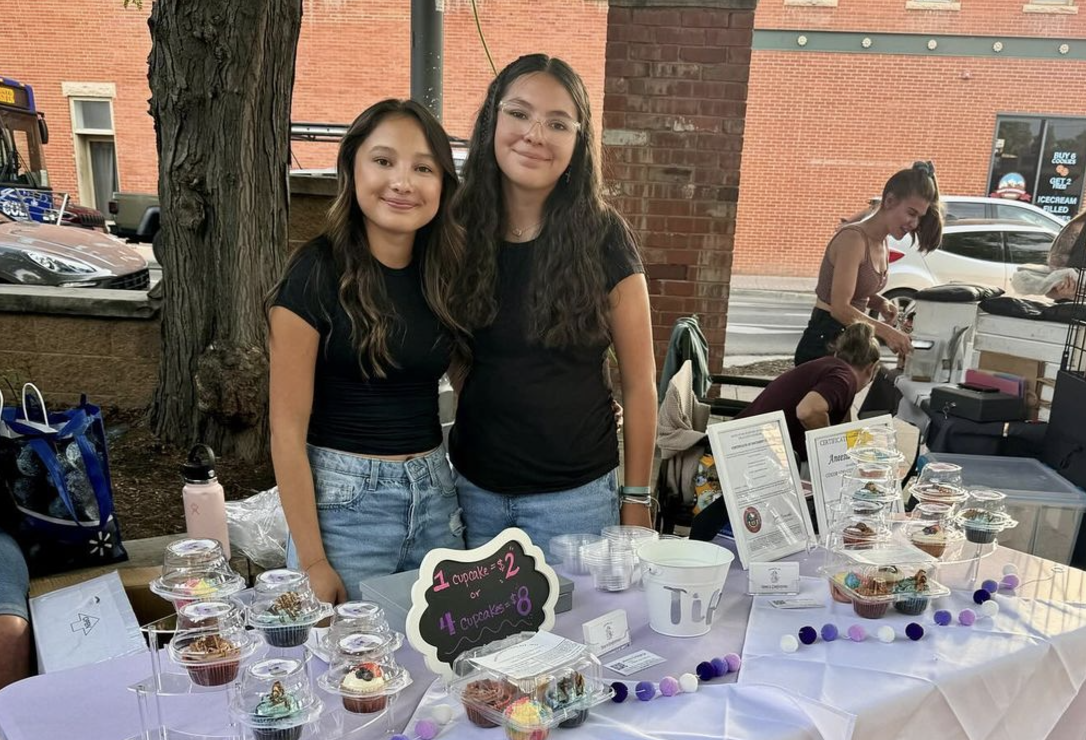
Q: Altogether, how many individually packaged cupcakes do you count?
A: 12